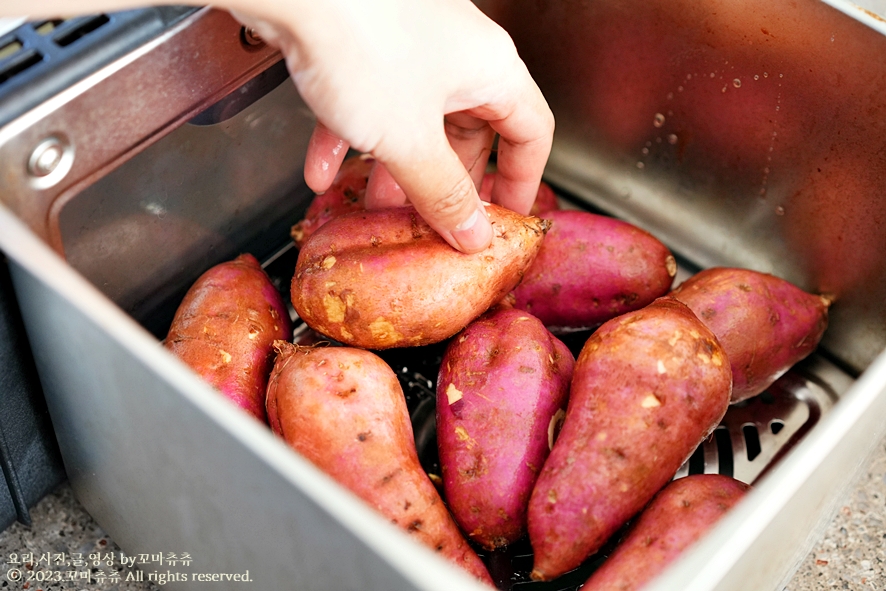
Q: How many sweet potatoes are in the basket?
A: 10